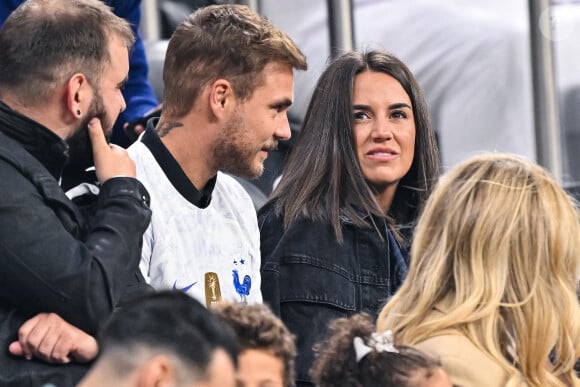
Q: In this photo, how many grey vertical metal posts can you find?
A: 4